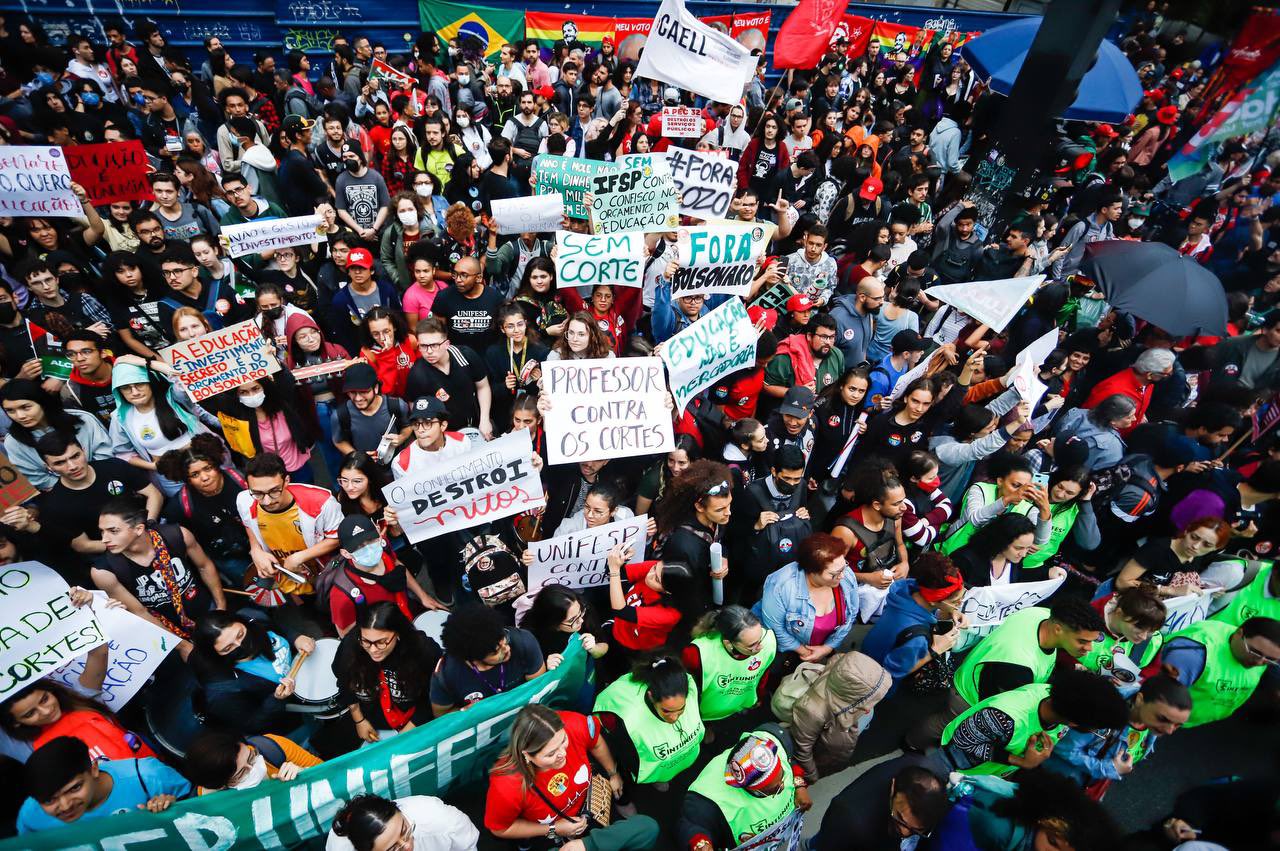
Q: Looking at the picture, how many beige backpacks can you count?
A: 1